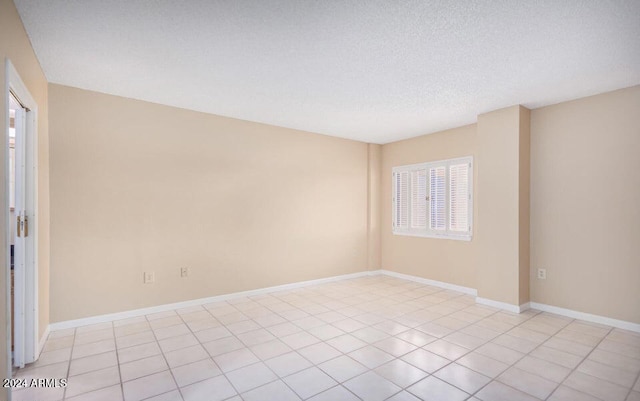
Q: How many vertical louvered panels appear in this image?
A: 4